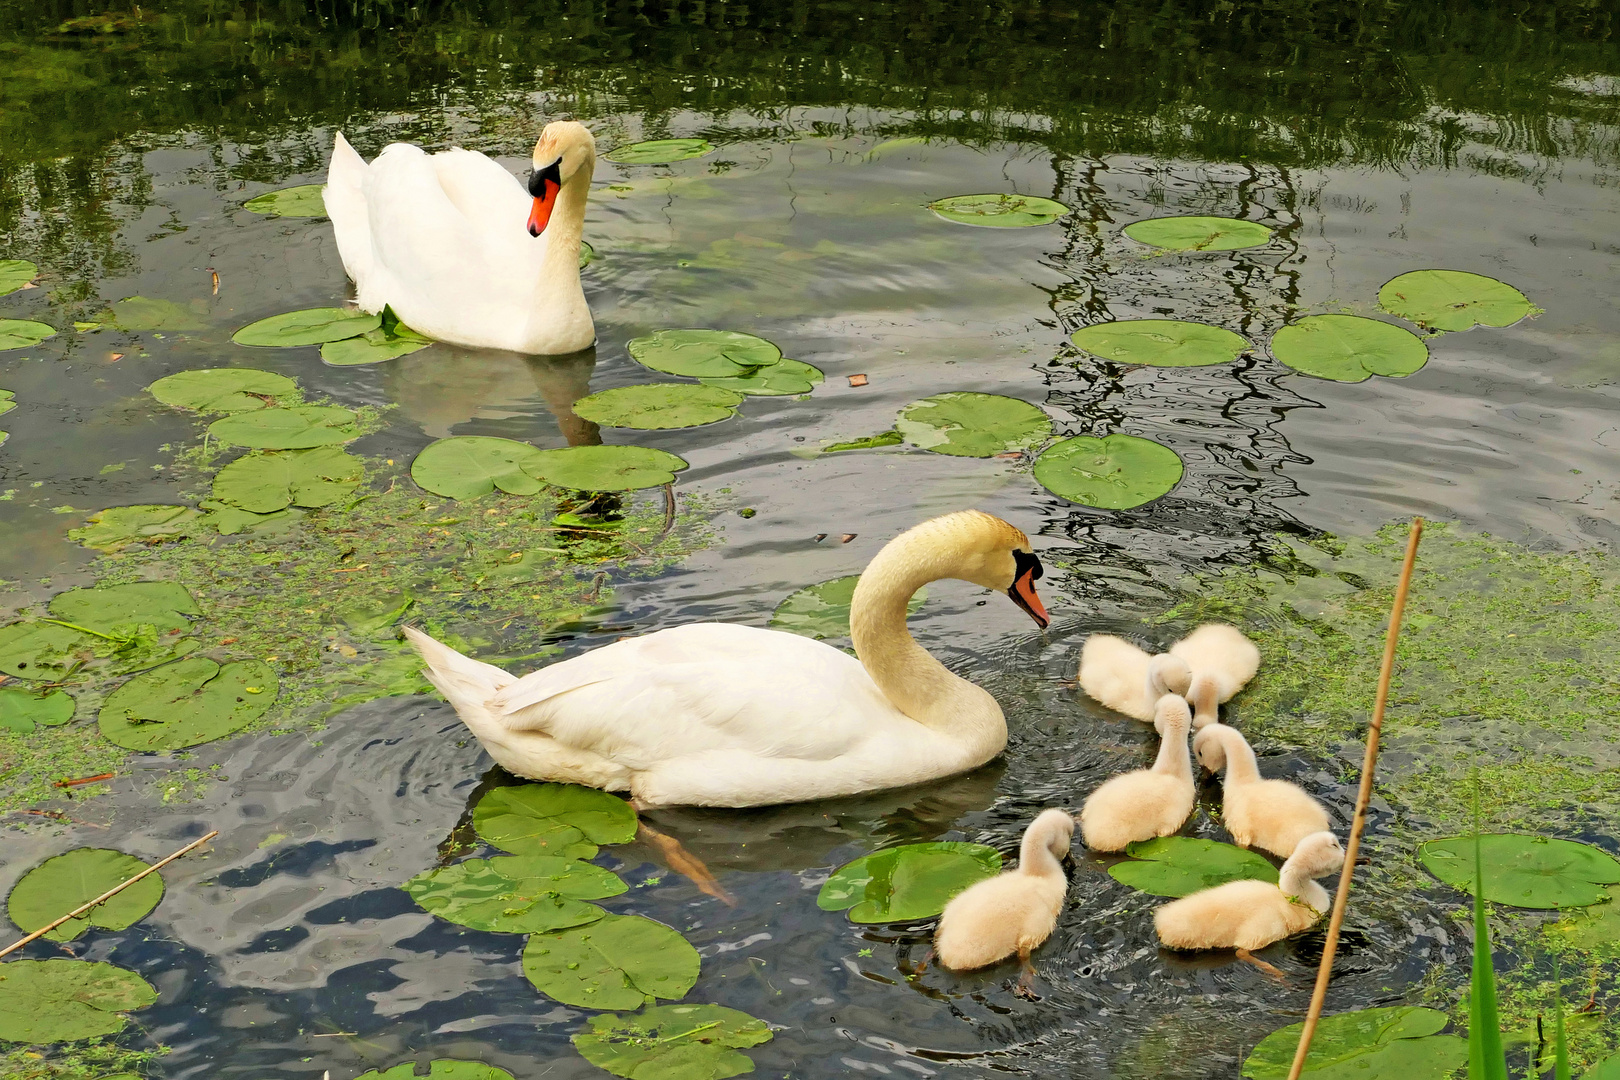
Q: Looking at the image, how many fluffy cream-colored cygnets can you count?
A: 6